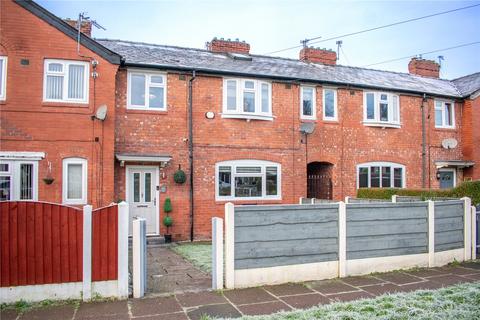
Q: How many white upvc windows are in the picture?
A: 12